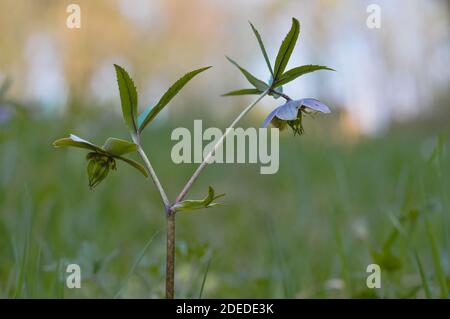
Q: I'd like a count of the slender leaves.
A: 7